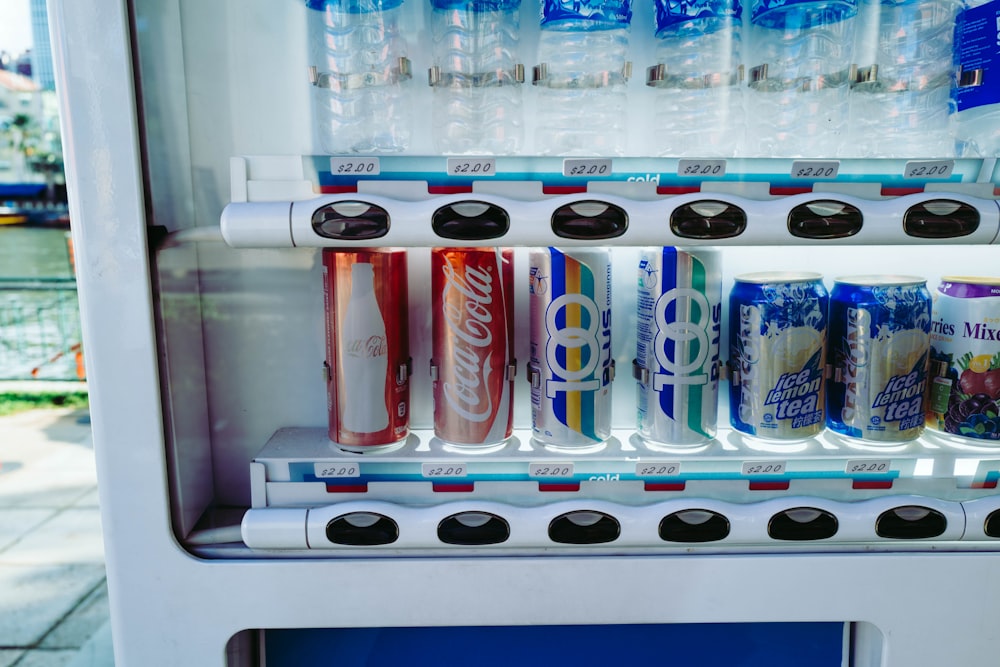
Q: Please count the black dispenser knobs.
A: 13